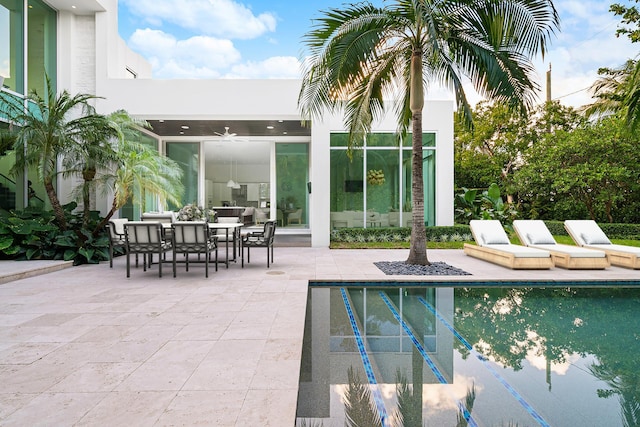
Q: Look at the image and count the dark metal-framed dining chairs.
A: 6